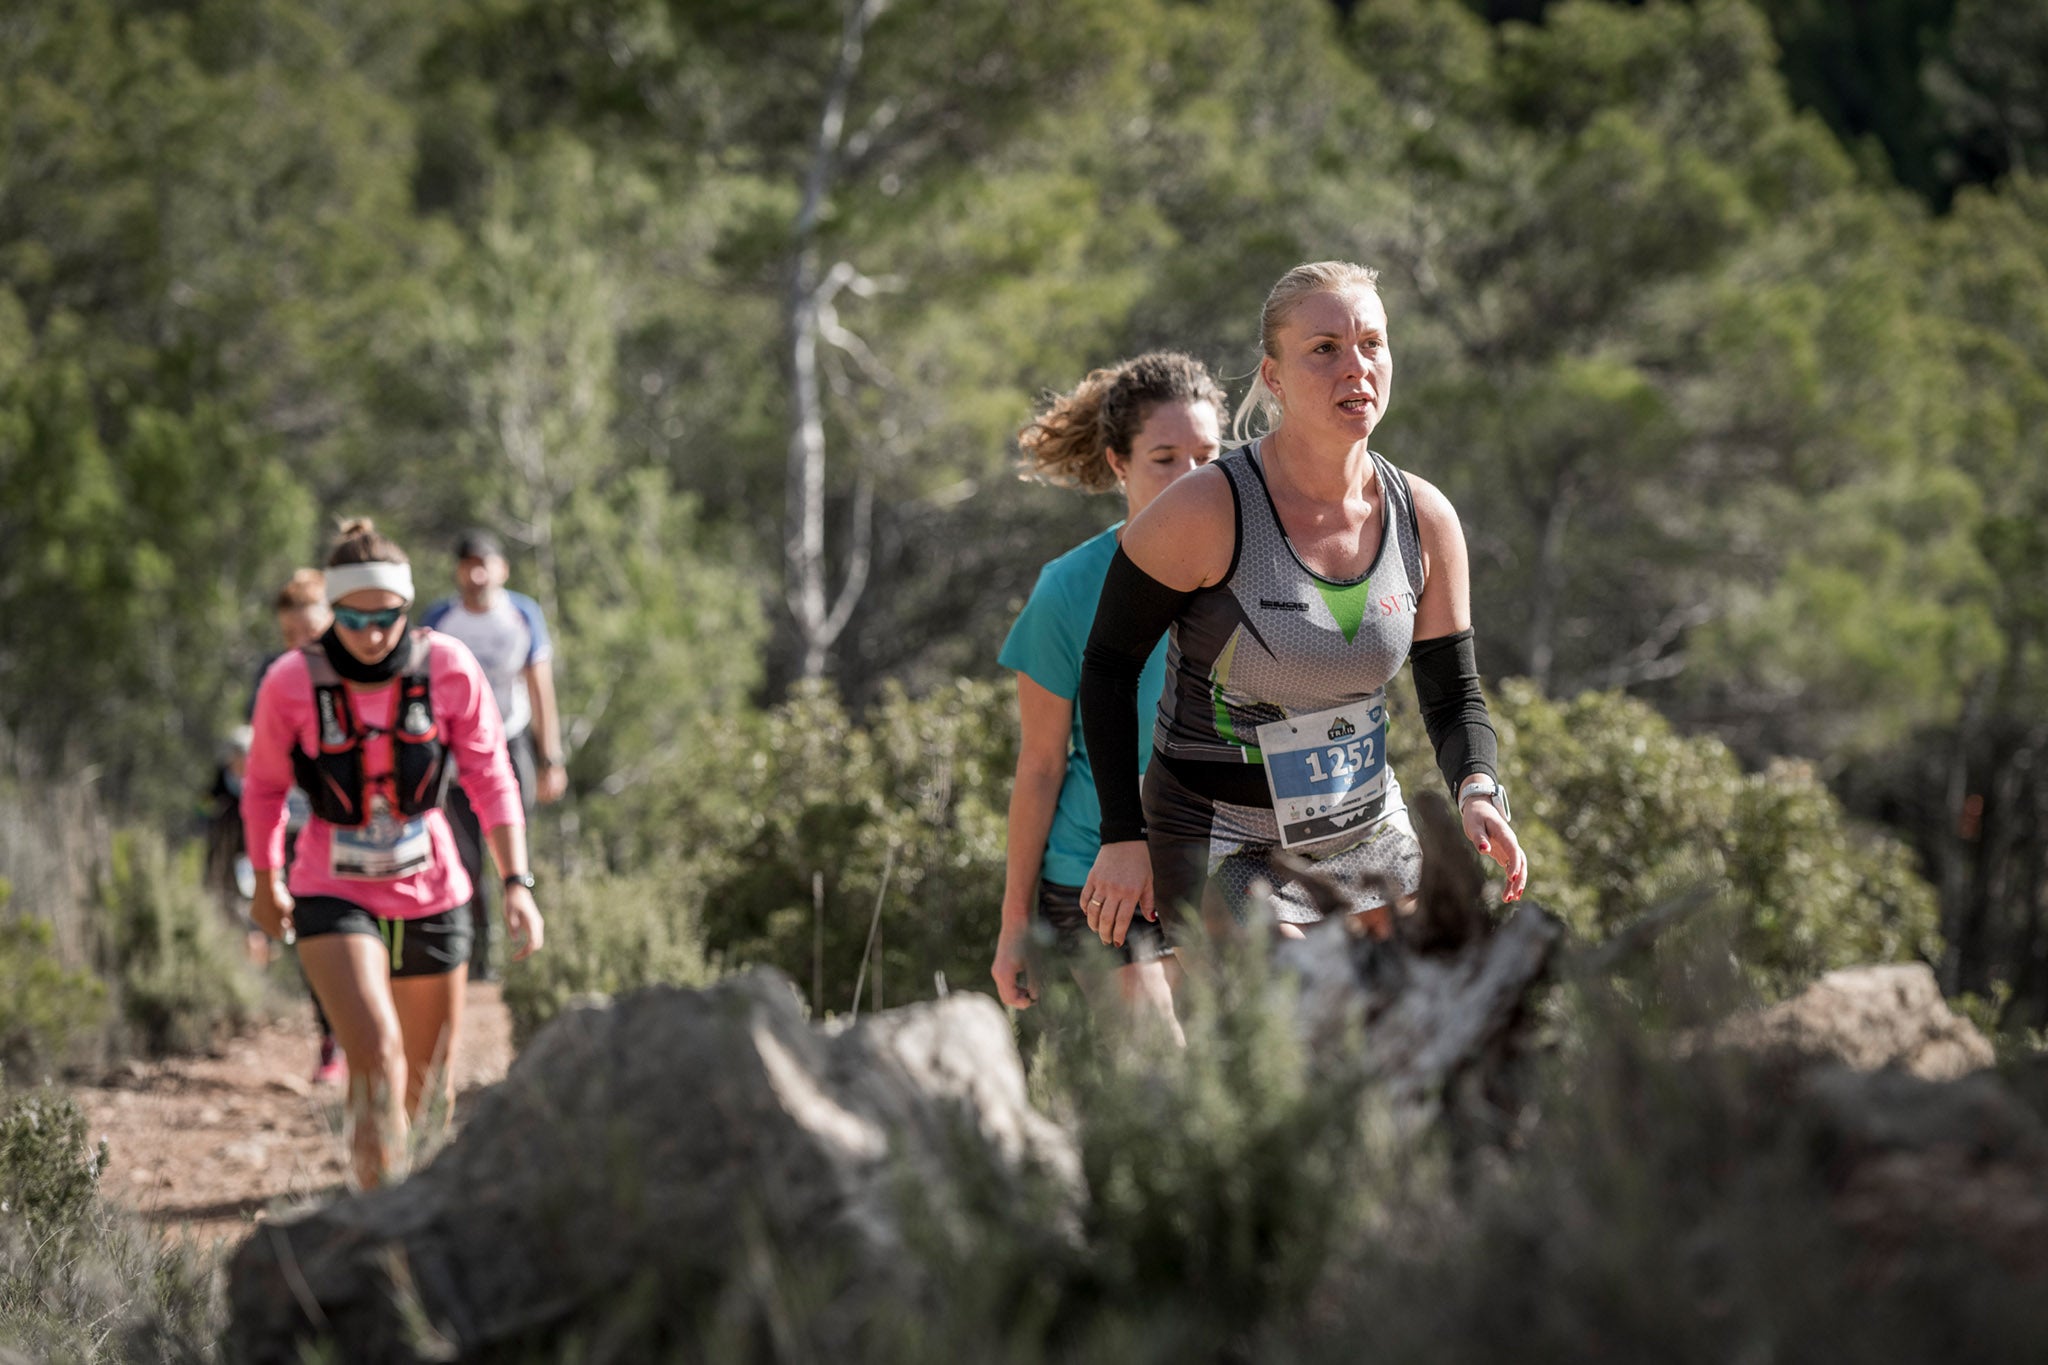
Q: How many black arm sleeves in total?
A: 2